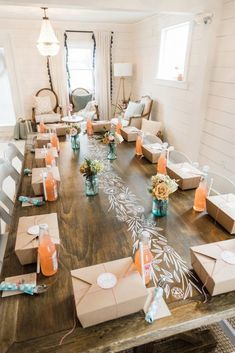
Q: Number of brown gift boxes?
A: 12